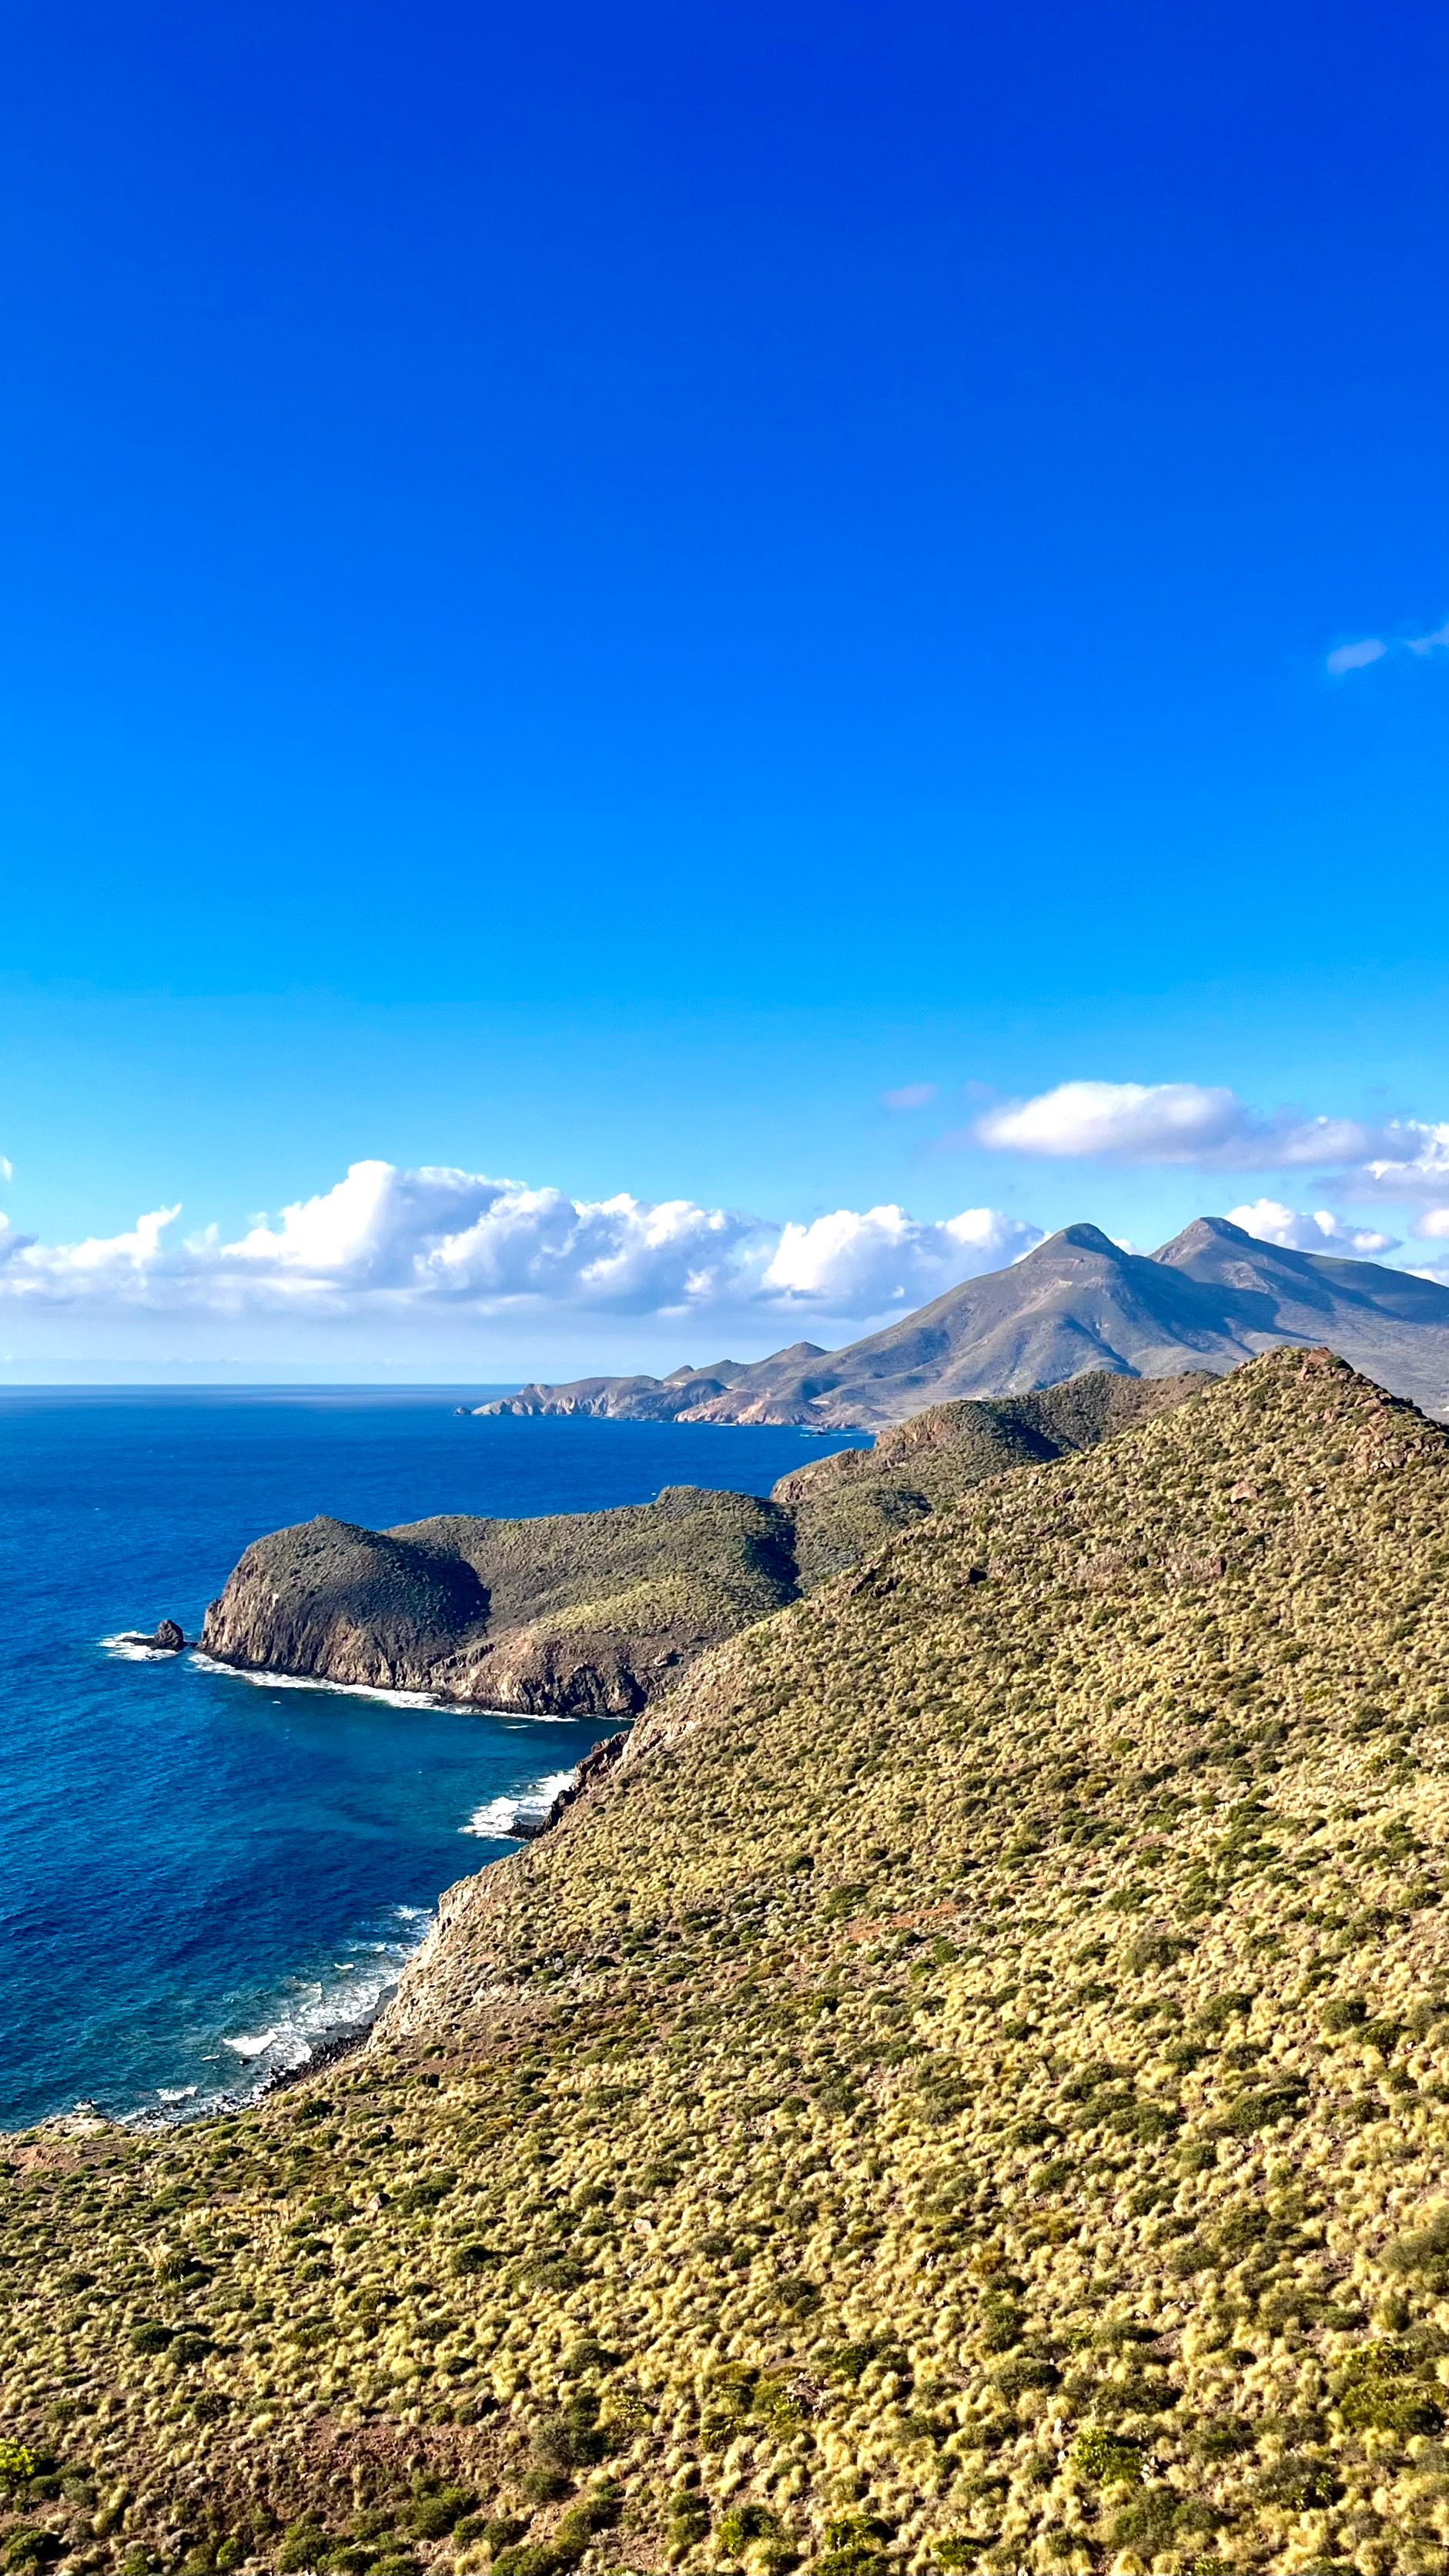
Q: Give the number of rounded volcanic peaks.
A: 2